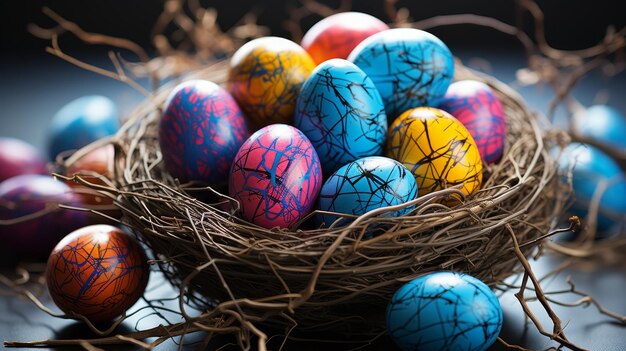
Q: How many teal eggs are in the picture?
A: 7